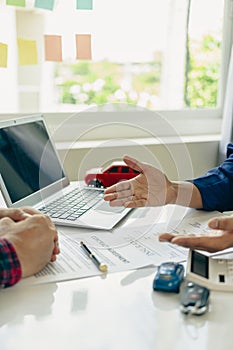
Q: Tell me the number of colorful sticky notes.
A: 7